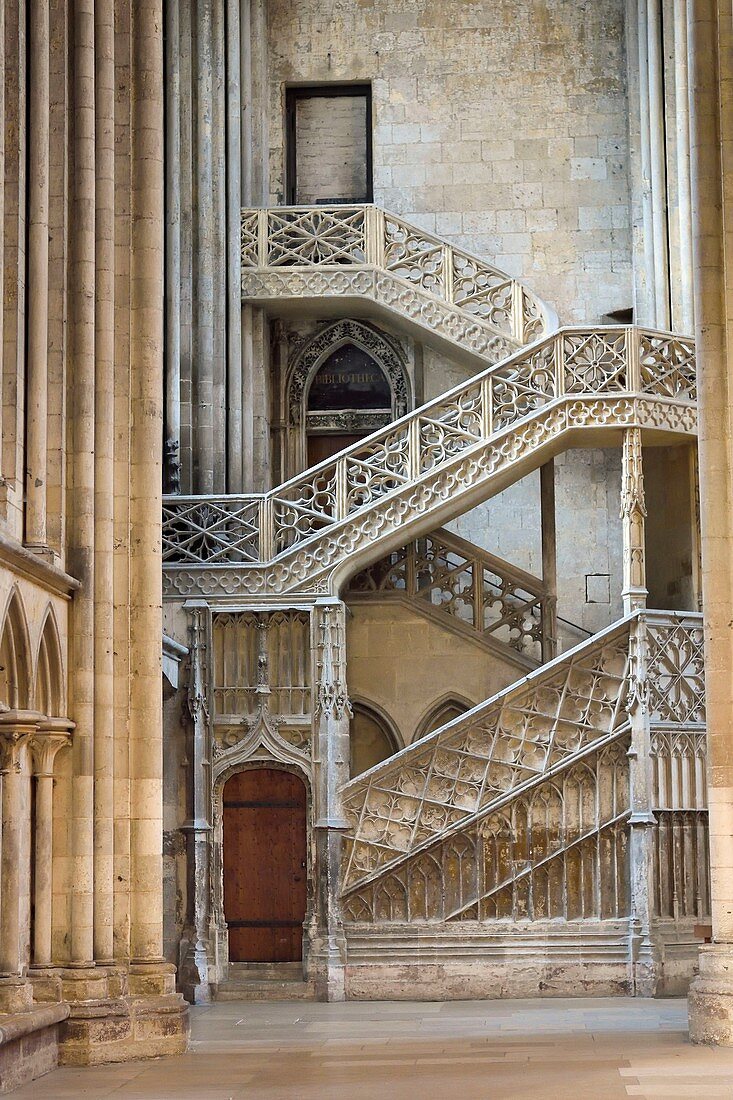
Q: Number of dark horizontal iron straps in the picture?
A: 2